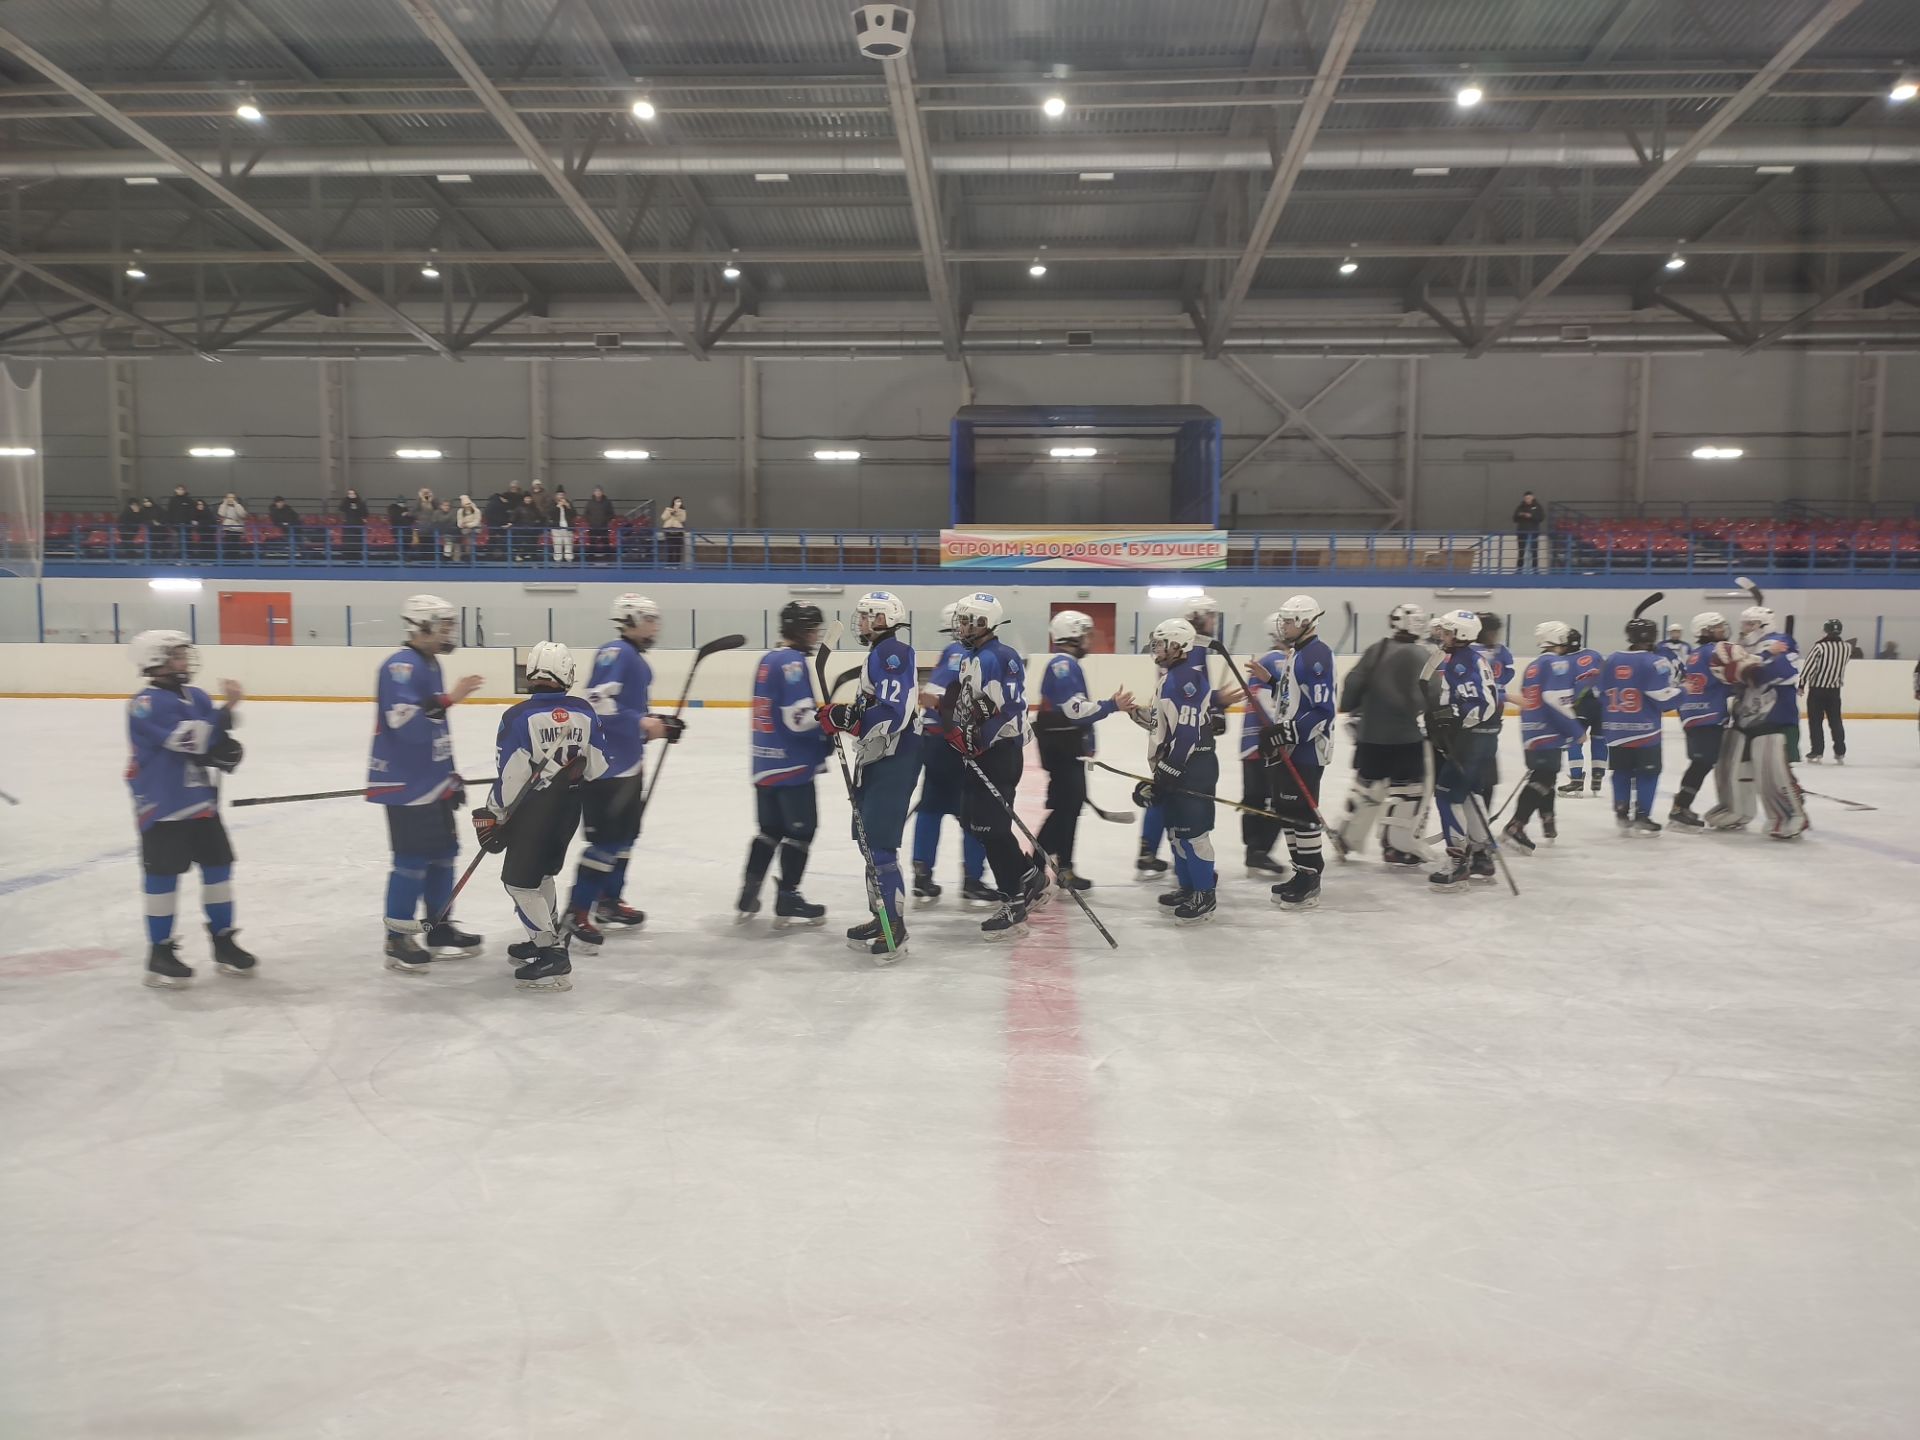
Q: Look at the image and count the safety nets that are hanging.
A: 1